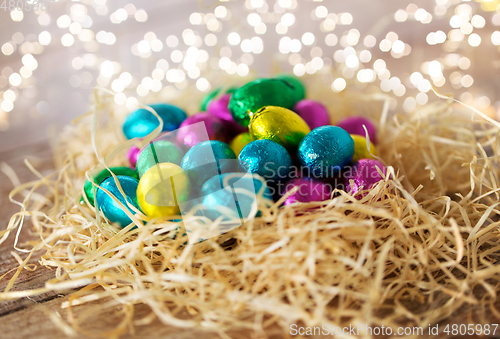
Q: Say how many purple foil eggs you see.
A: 7